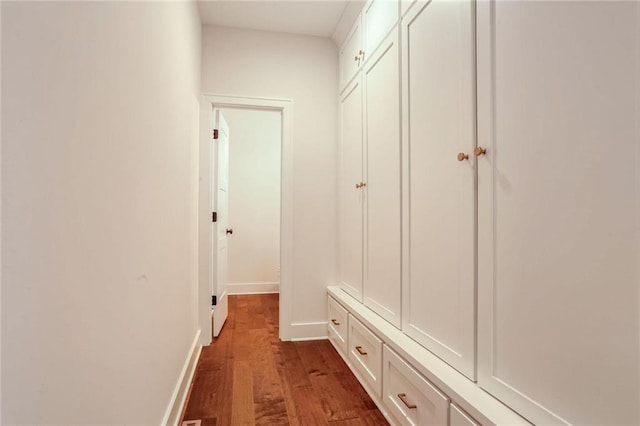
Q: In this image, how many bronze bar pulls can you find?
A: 3